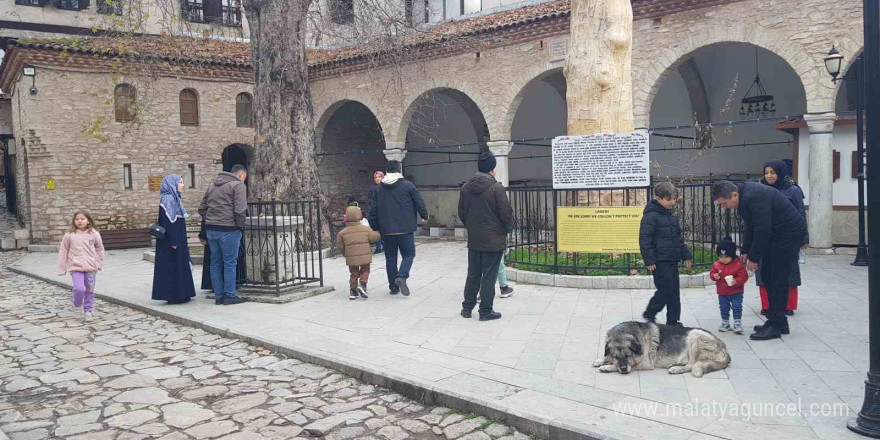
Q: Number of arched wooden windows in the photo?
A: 3